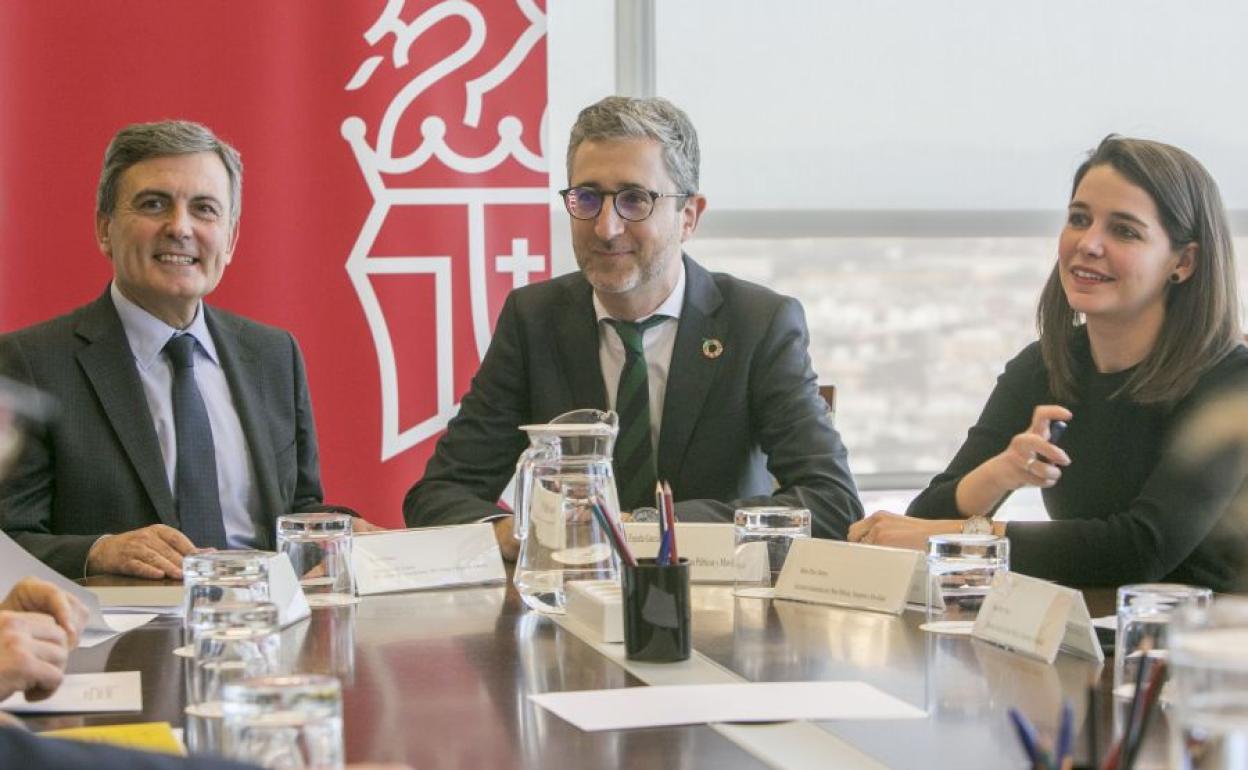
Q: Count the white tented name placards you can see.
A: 5